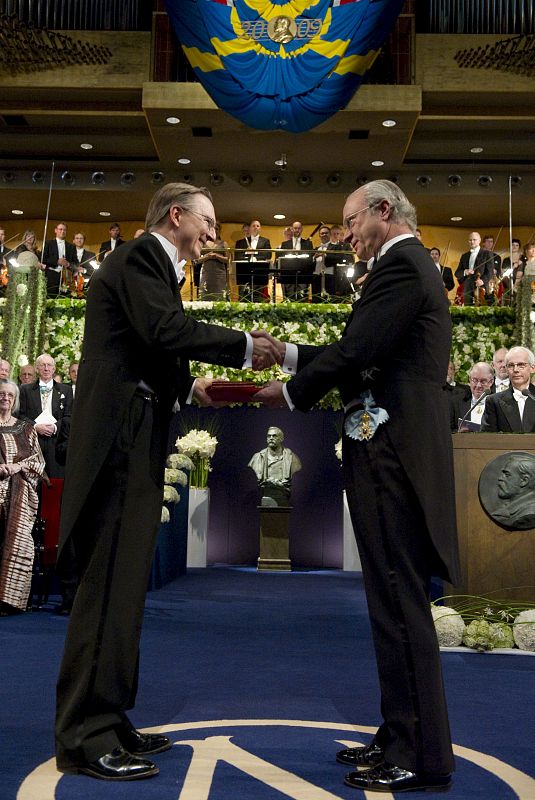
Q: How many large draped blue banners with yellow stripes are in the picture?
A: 1